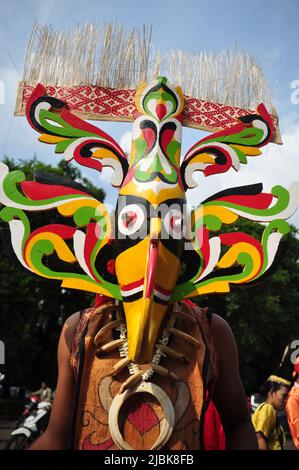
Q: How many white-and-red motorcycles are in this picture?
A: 1